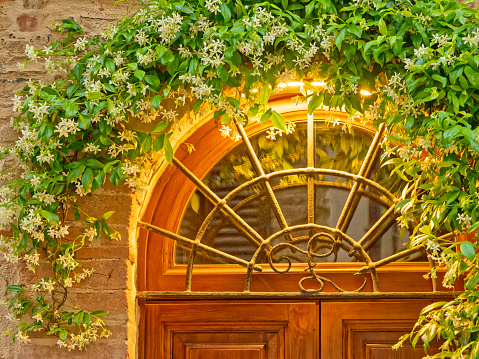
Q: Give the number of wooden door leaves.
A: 2